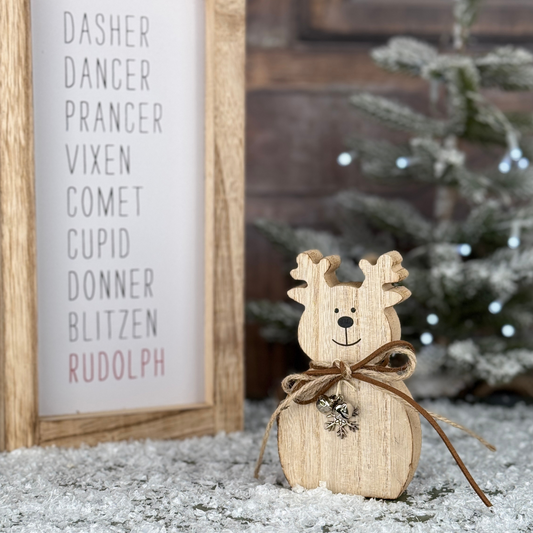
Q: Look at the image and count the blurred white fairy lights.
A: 11